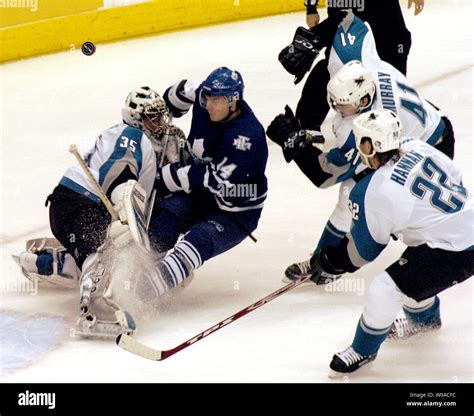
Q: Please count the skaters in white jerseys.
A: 3